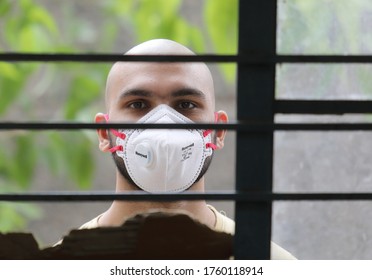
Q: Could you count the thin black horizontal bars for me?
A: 3